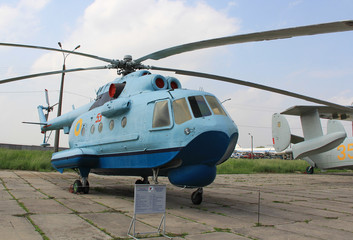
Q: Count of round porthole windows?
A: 5